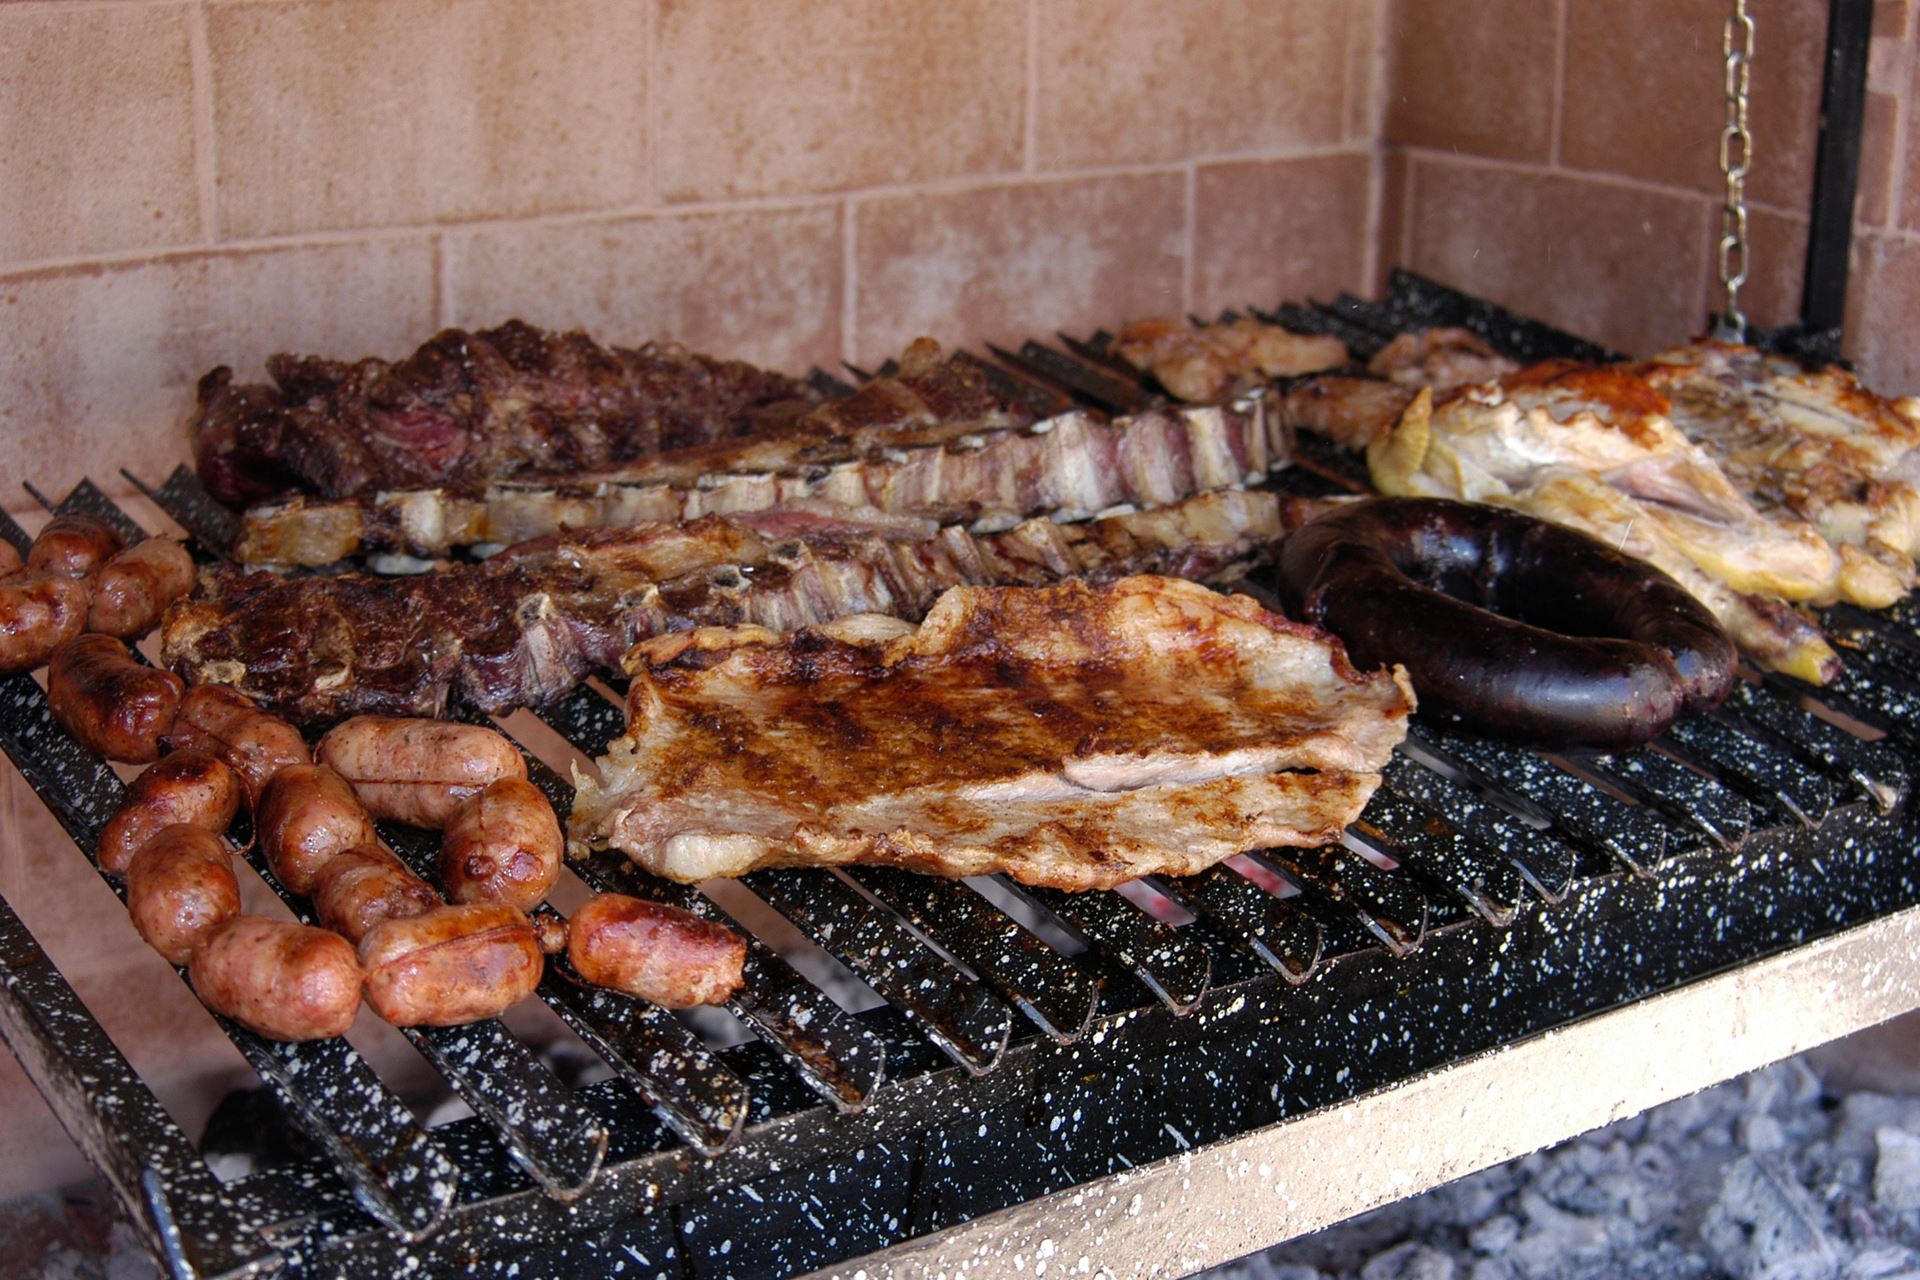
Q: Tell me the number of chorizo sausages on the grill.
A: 15